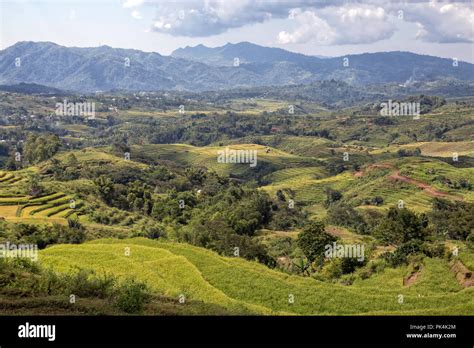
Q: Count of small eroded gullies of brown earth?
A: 2